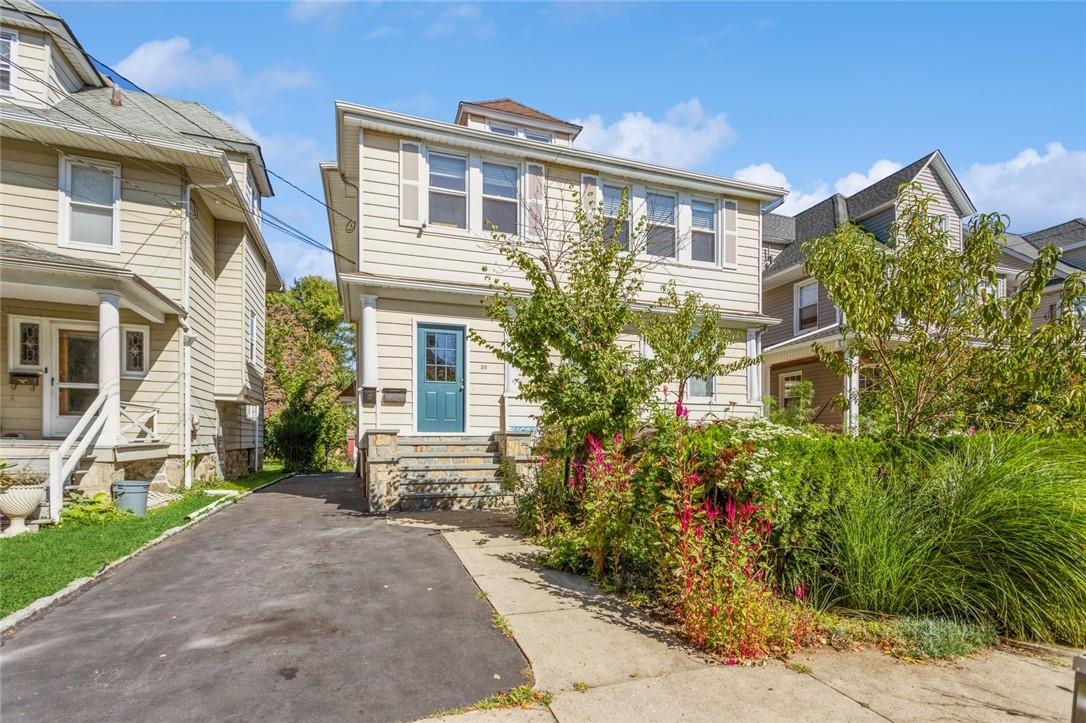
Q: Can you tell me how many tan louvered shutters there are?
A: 4